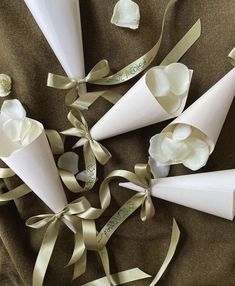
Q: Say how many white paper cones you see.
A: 5